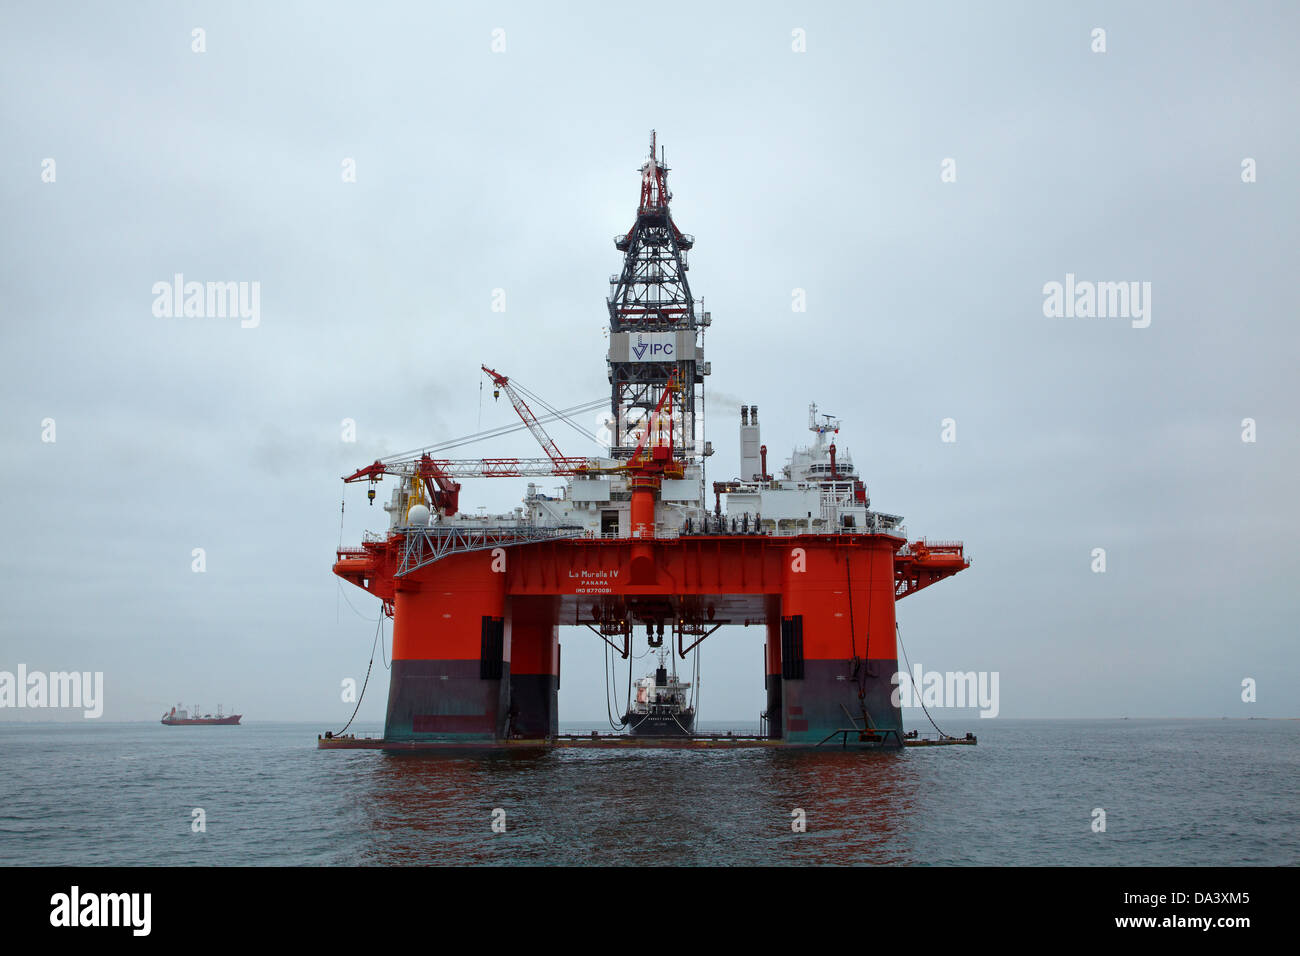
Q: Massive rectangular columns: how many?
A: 4